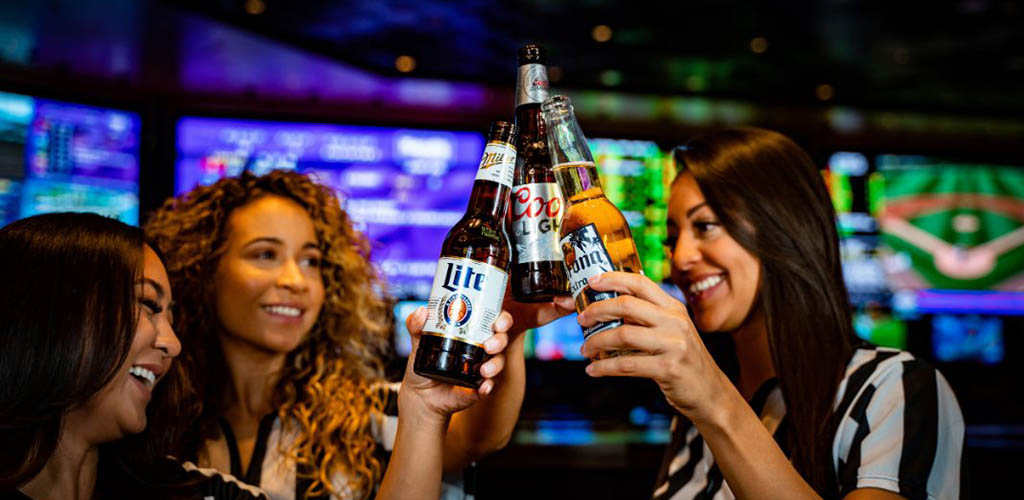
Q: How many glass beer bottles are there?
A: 3